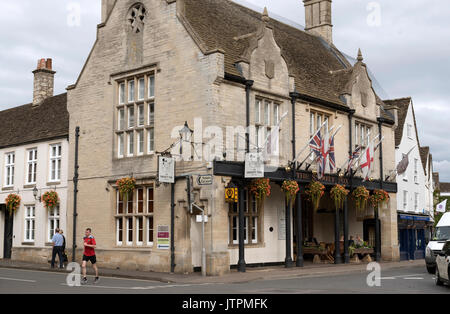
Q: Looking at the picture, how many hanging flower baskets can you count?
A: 9